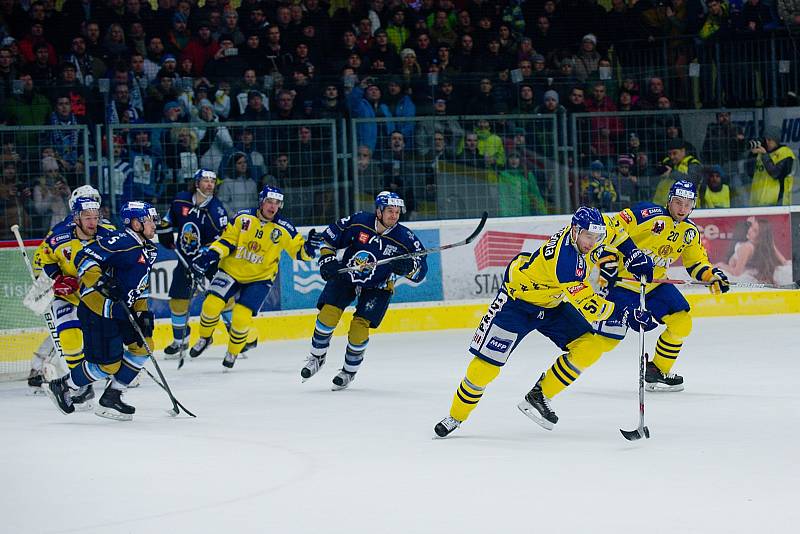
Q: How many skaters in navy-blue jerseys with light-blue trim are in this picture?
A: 3